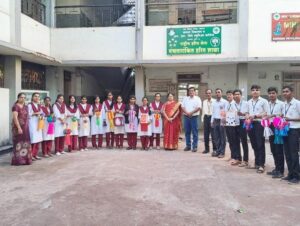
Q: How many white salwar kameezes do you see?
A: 11